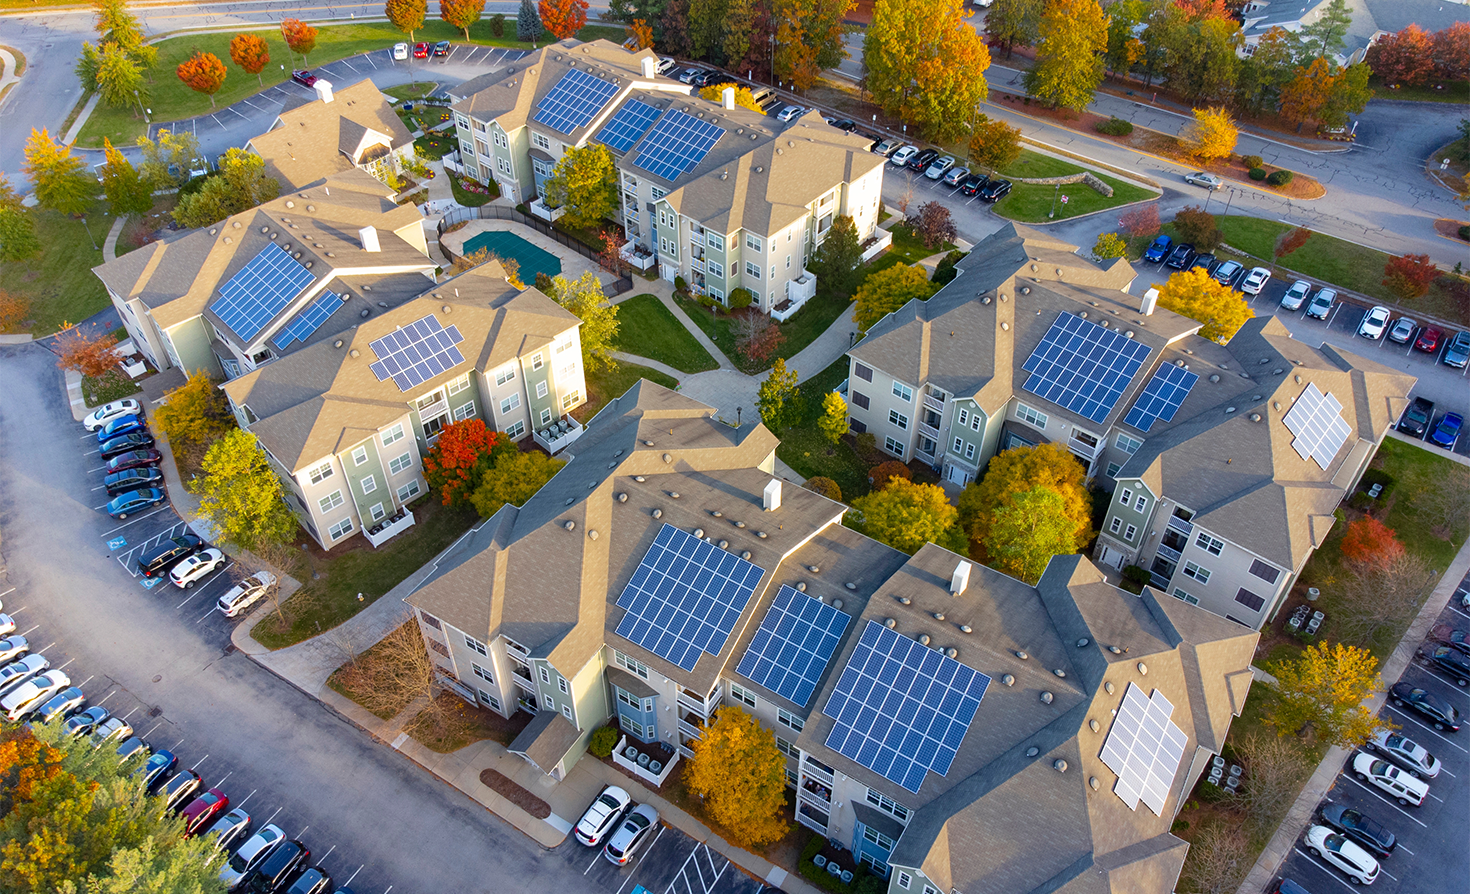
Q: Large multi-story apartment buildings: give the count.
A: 4